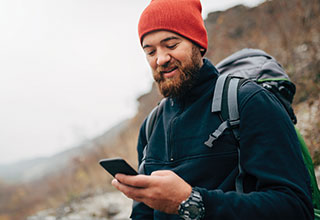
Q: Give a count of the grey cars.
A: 0